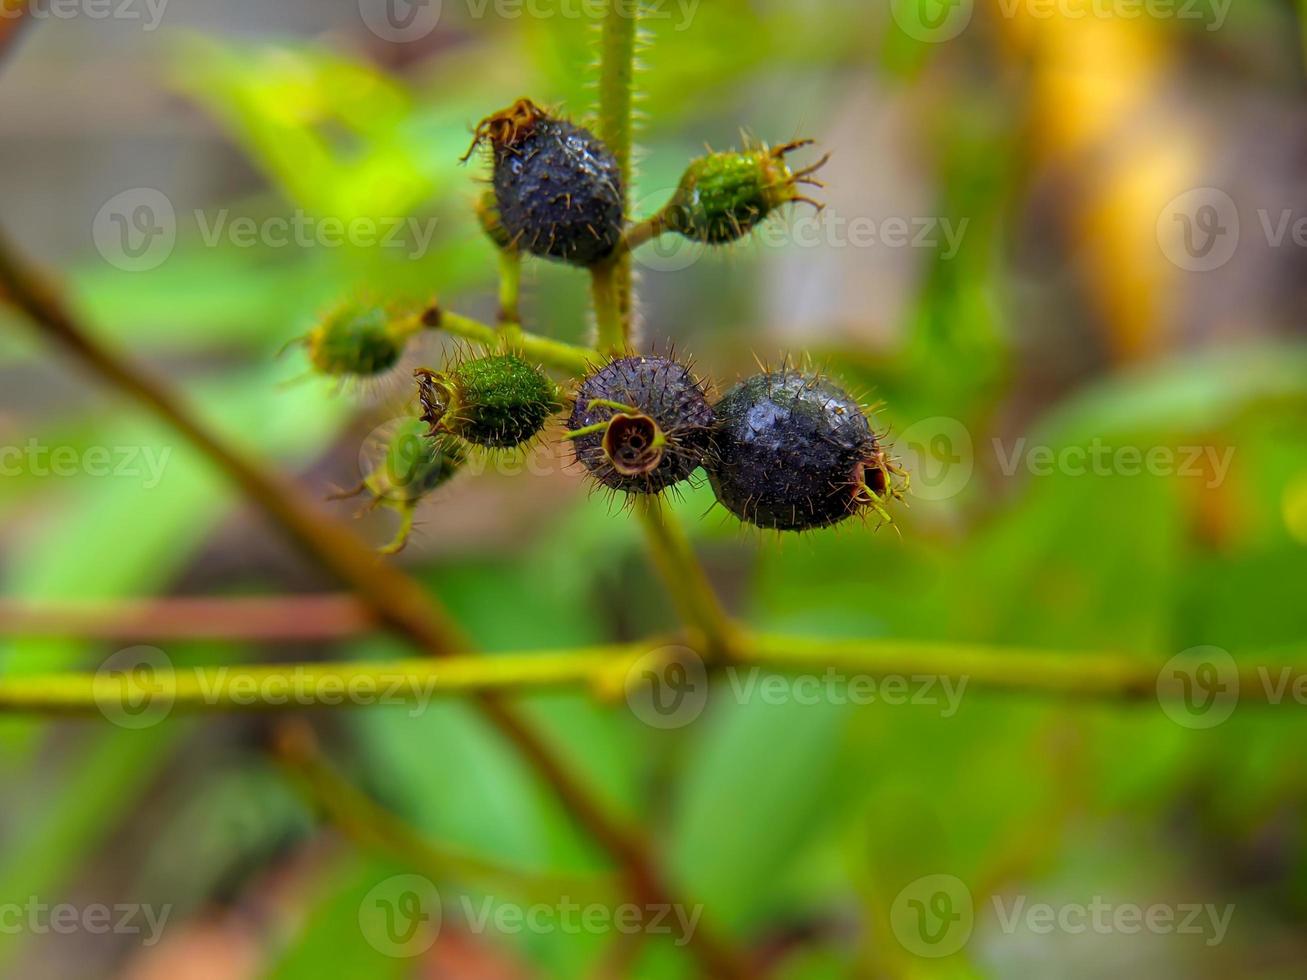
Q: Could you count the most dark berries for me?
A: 3